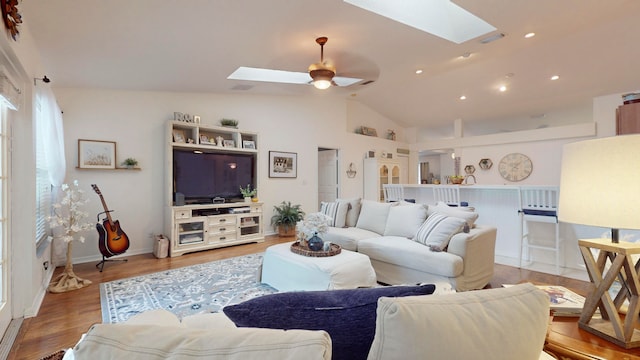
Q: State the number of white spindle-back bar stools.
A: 3